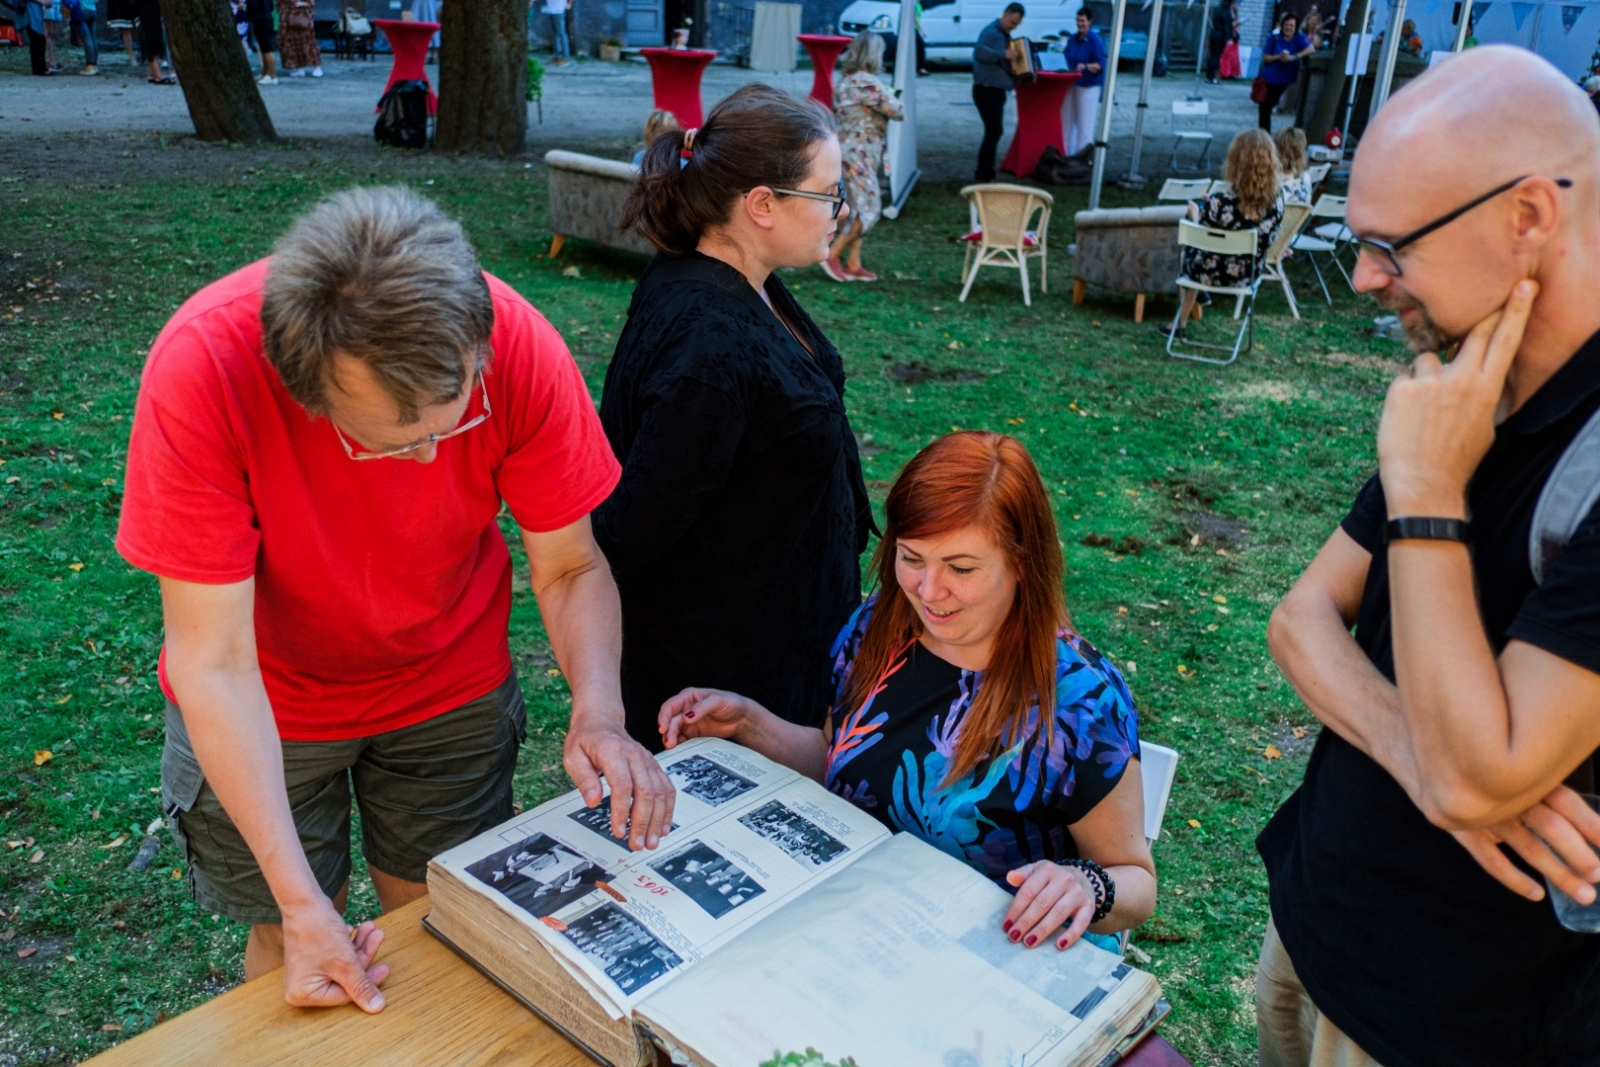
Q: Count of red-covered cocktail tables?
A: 4